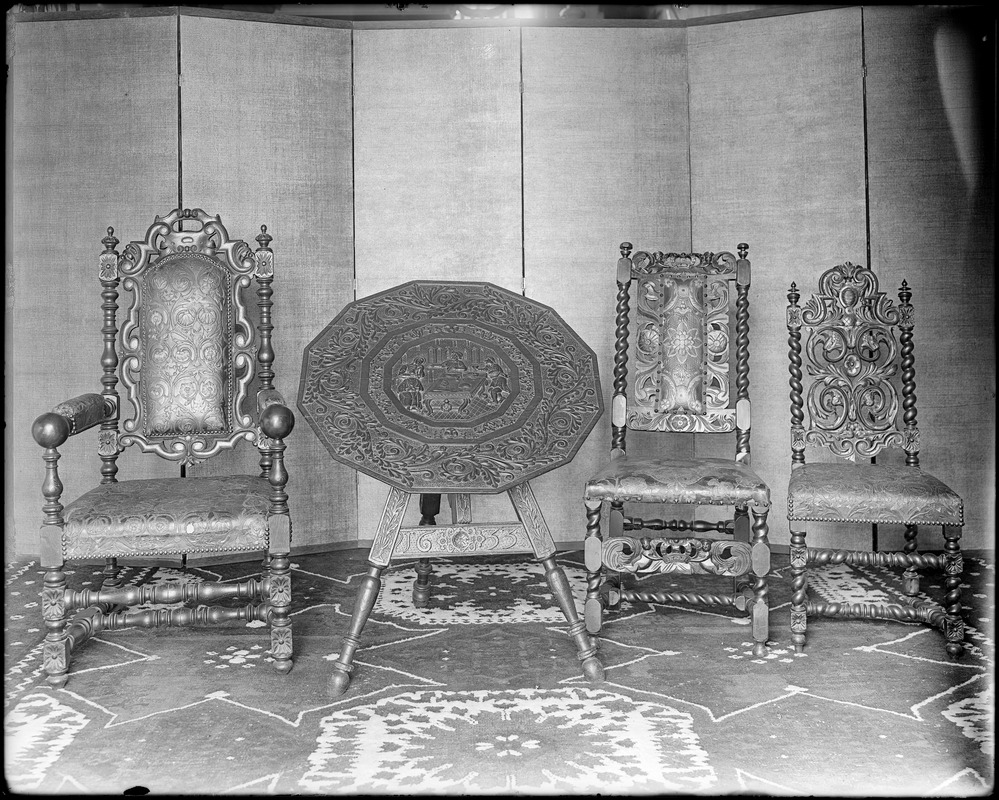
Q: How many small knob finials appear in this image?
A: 6